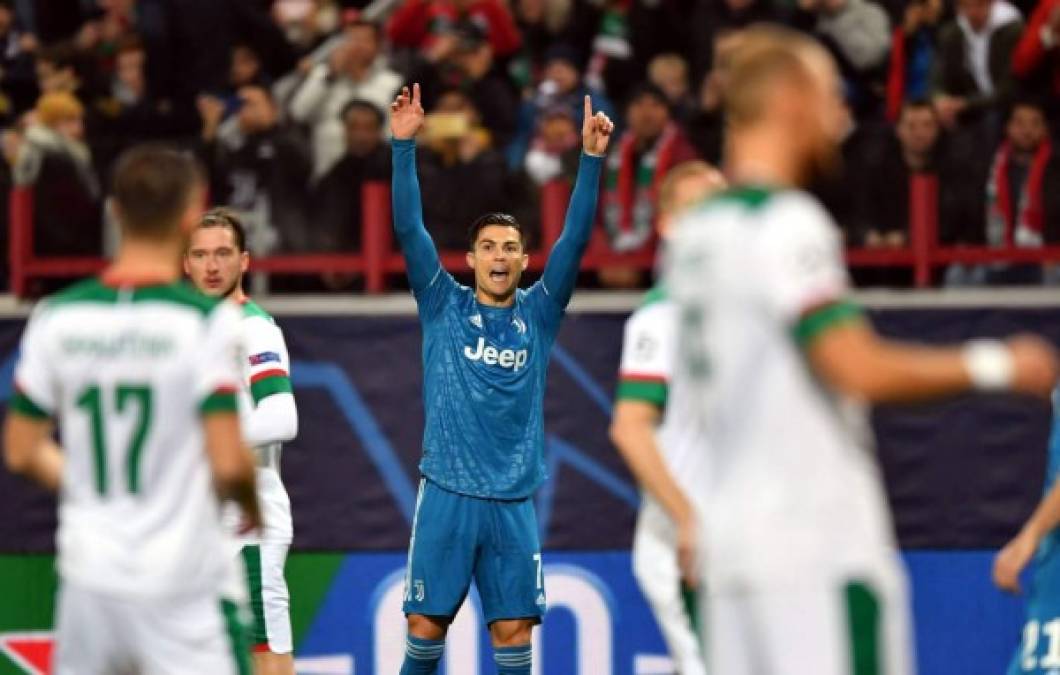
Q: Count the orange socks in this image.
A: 0